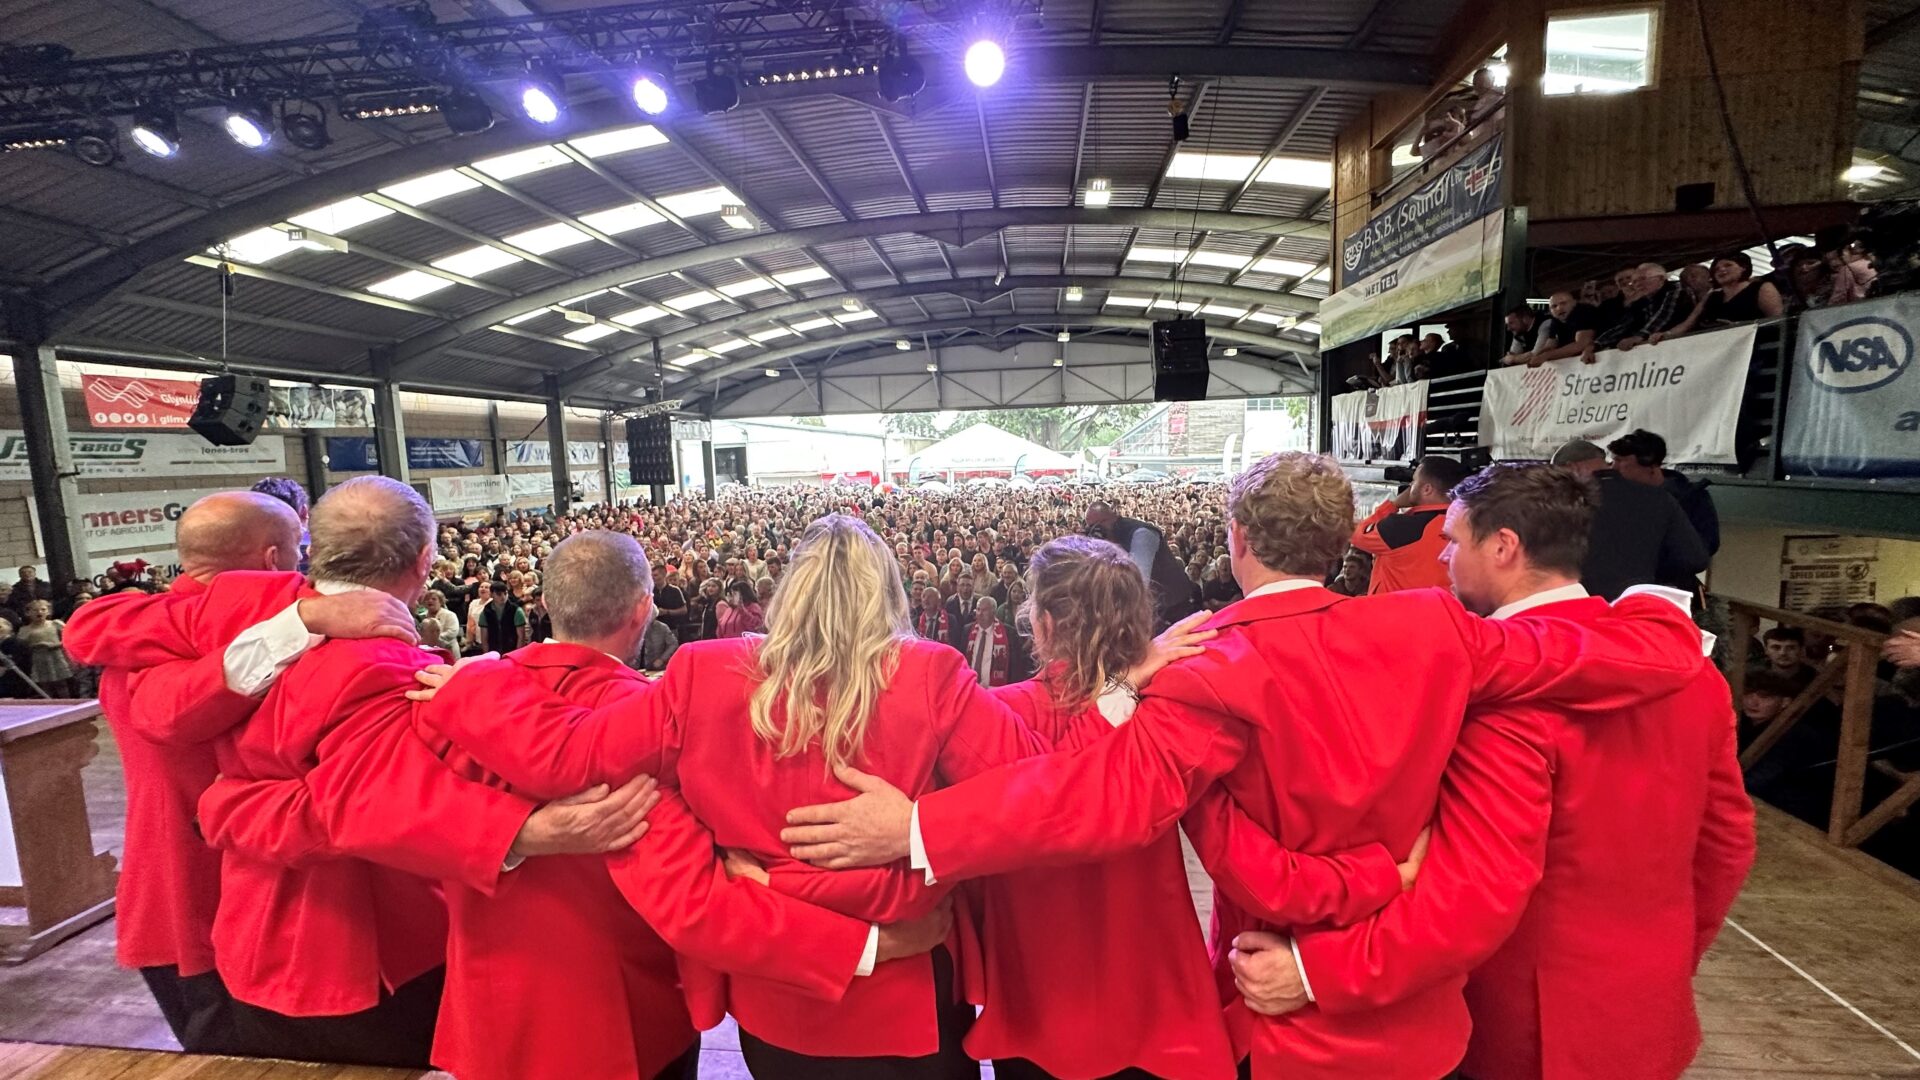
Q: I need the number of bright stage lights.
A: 5